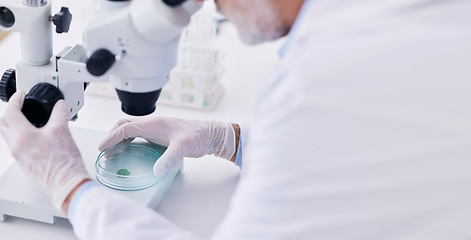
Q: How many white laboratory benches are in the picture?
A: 1